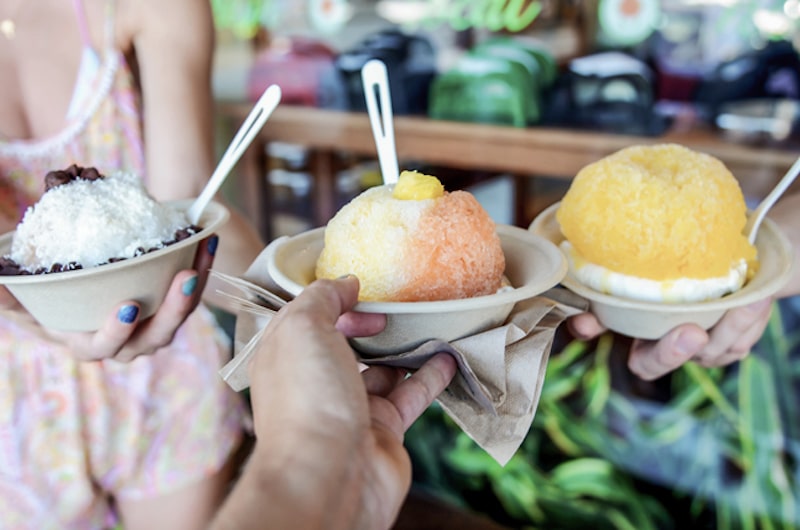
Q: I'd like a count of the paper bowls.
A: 3